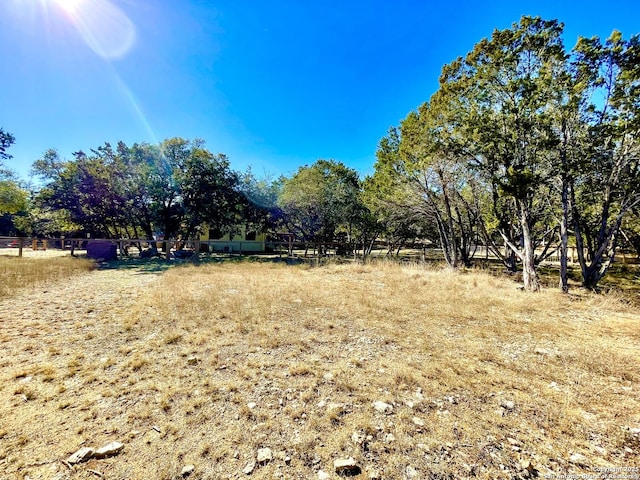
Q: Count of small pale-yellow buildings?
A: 1